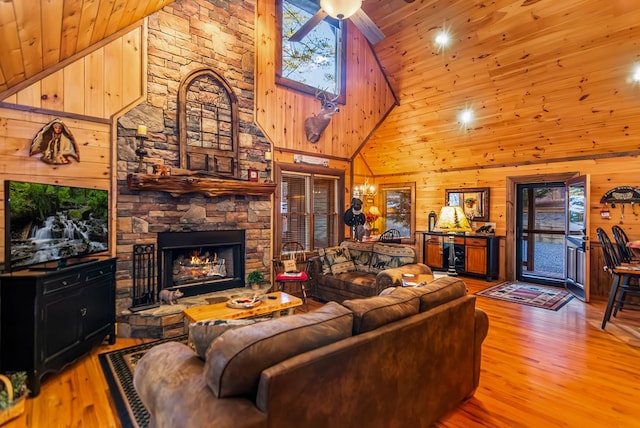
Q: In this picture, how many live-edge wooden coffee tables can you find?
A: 1